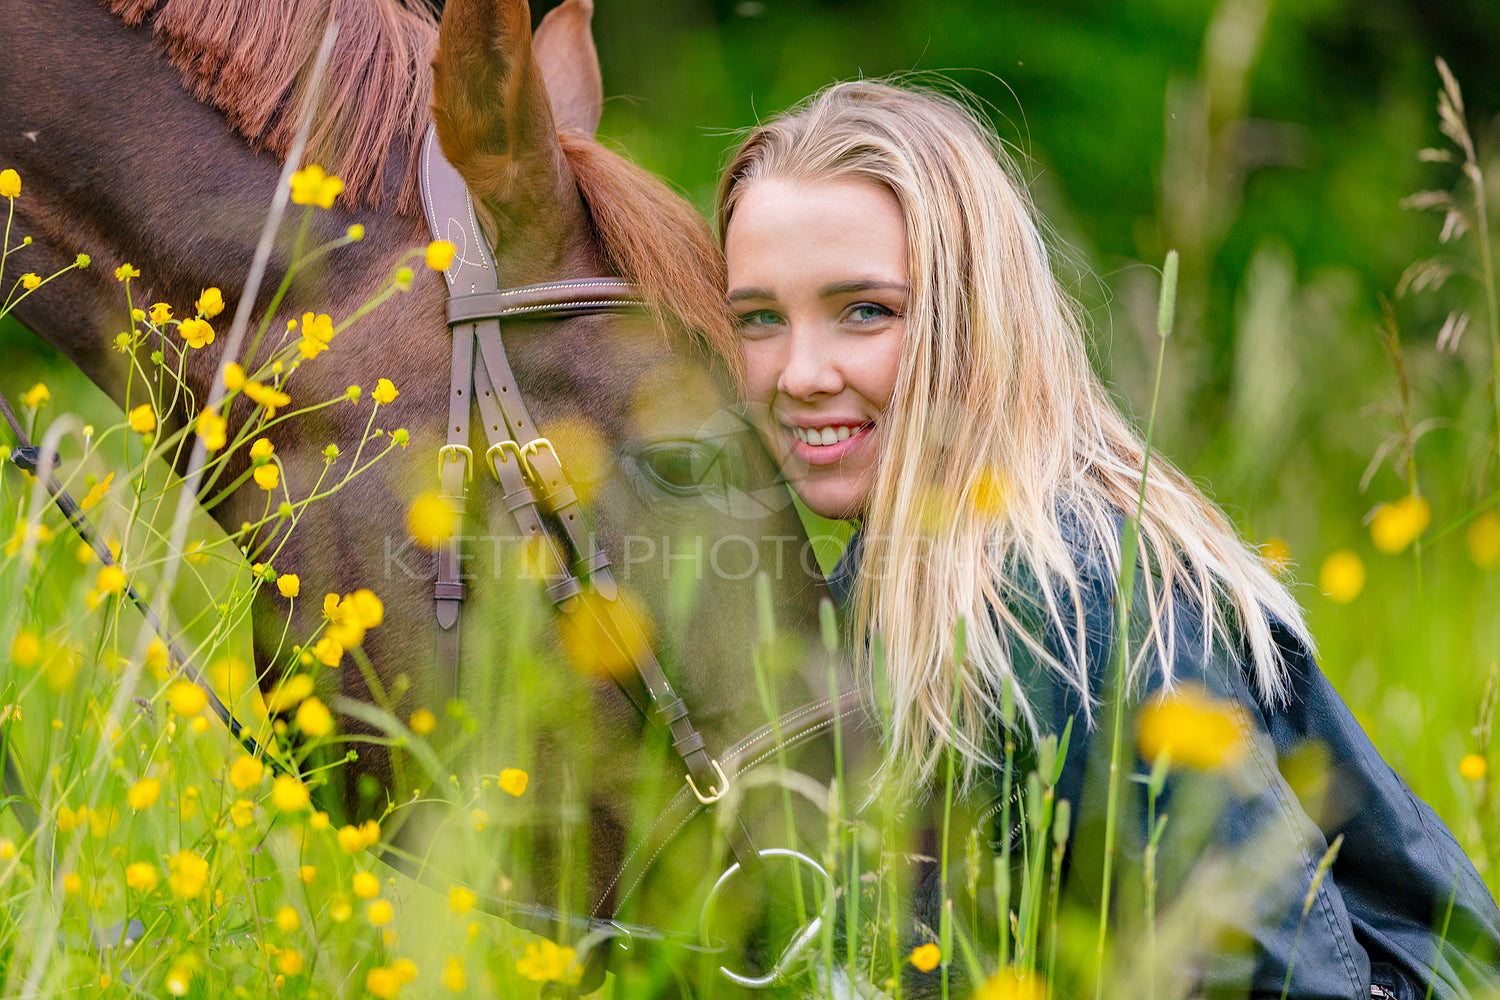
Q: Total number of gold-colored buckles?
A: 4